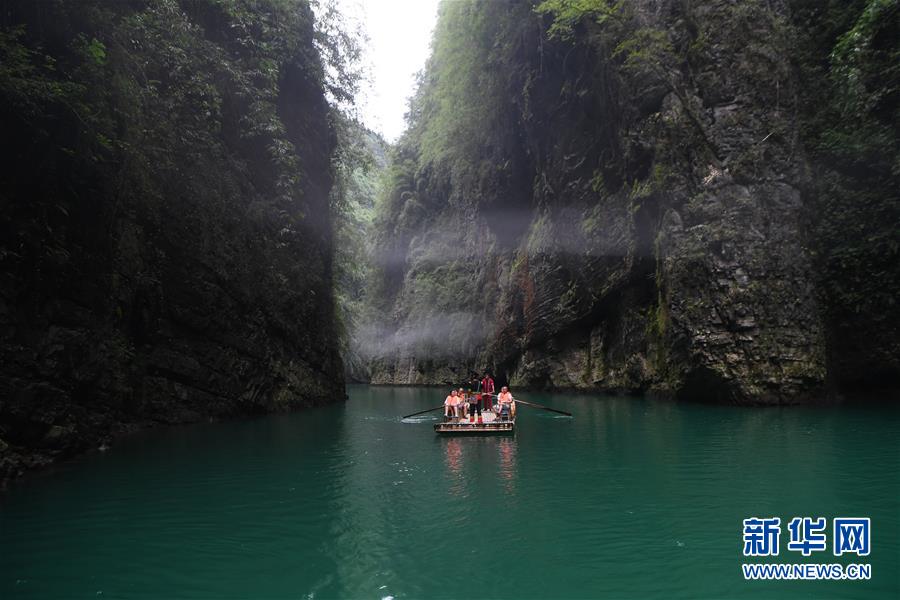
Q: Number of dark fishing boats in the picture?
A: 0